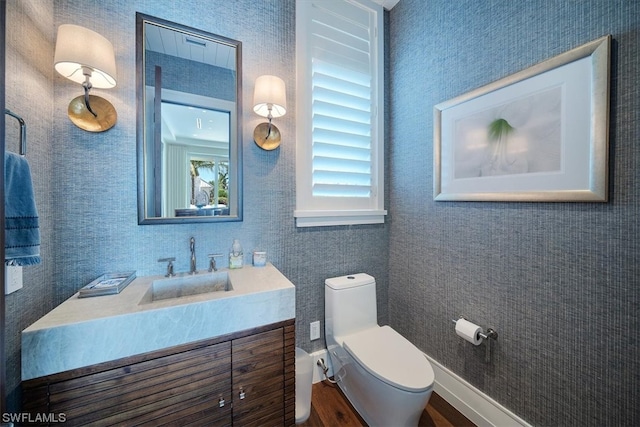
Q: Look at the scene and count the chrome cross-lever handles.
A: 2